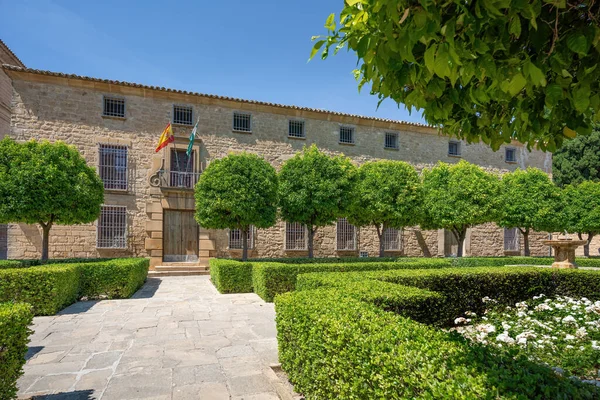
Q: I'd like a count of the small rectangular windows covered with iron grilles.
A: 8